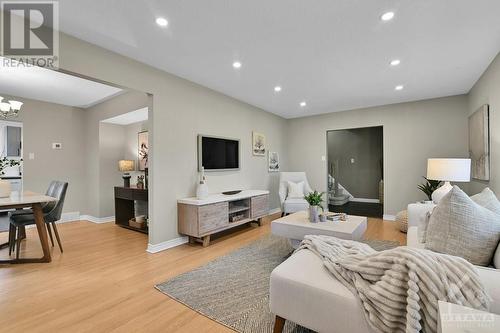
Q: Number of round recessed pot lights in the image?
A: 7